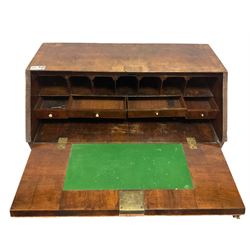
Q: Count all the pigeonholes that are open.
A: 7